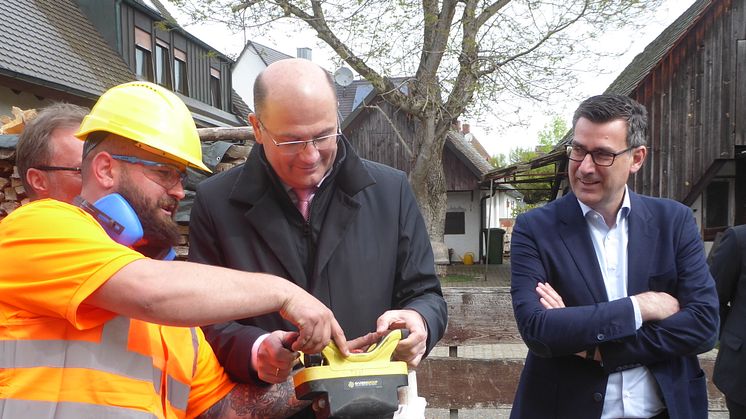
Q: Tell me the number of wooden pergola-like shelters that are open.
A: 1